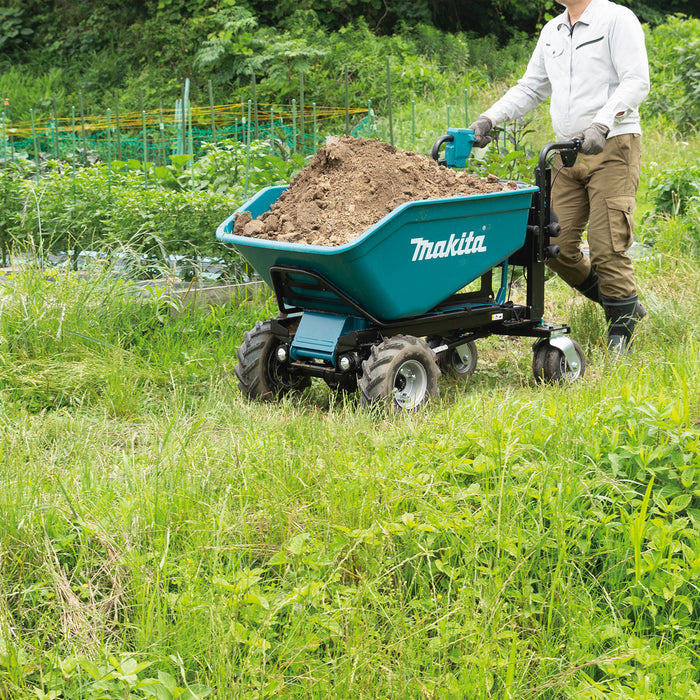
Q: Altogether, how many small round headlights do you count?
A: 2